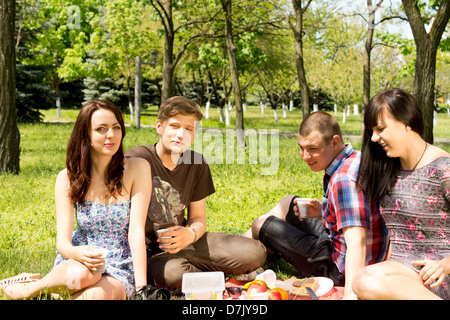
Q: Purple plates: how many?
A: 0